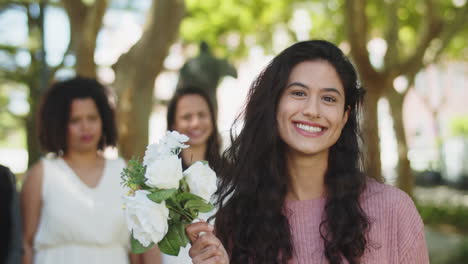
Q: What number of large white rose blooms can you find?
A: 3